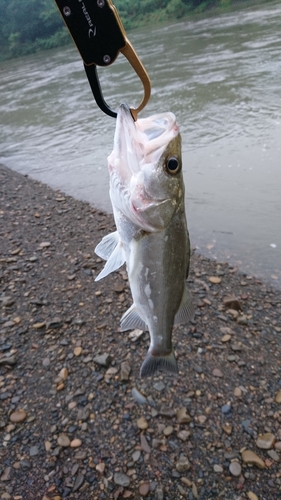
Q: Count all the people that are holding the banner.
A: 0